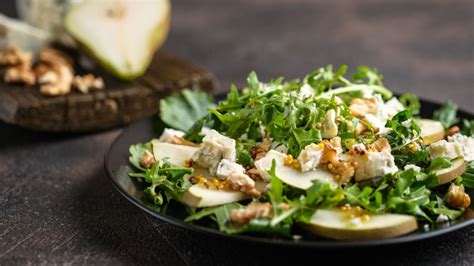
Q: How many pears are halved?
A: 1